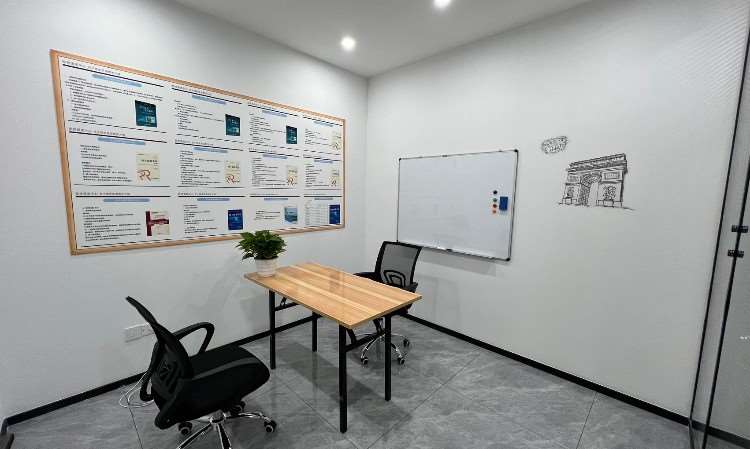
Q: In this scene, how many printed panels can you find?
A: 12